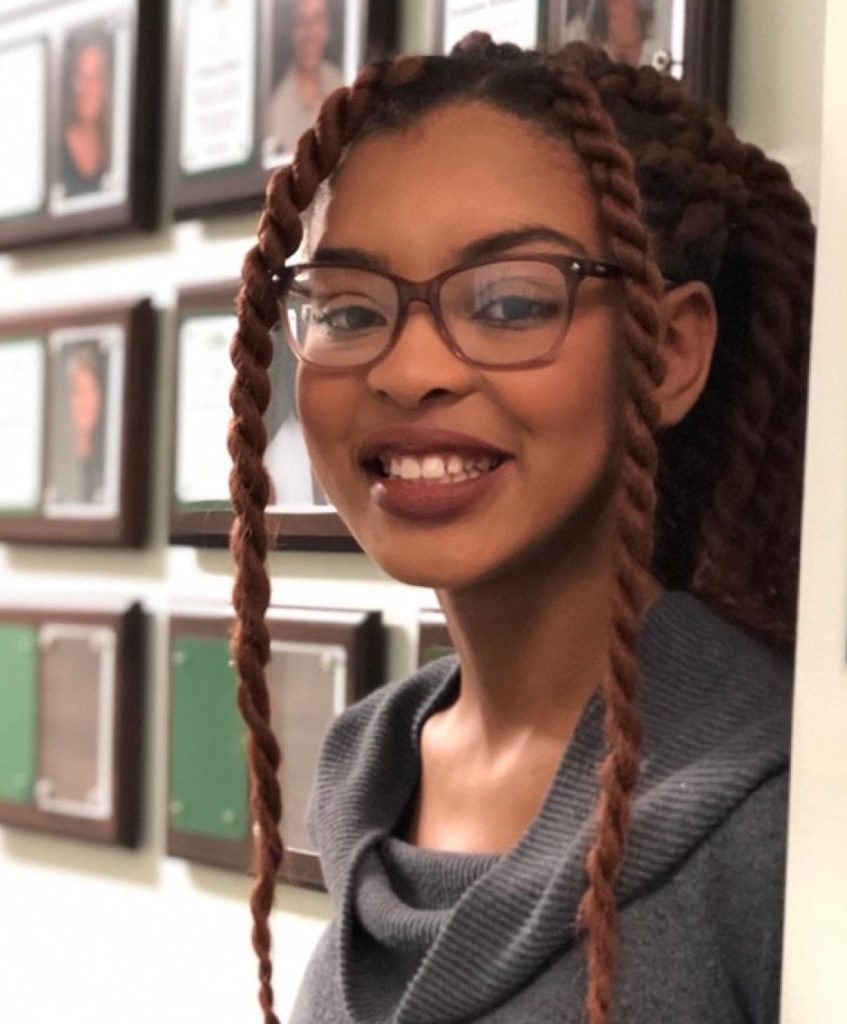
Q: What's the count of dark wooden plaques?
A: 8